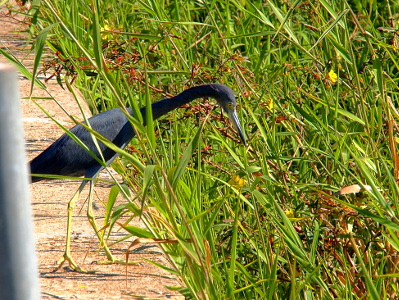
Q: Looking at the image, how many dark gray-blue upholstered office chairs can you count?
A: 0